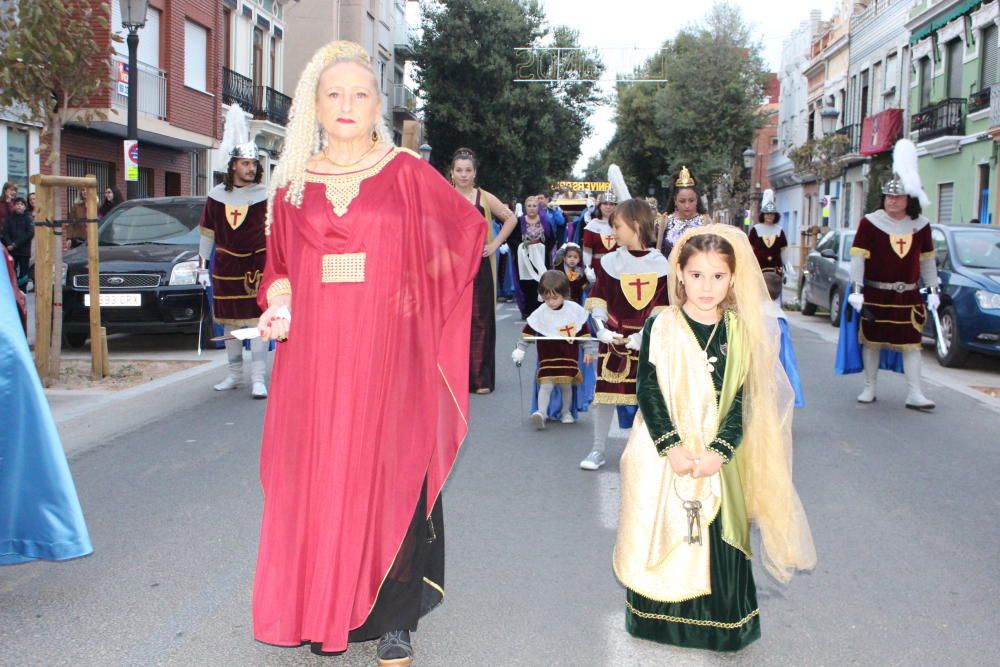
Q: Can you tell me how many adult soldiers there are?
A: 4